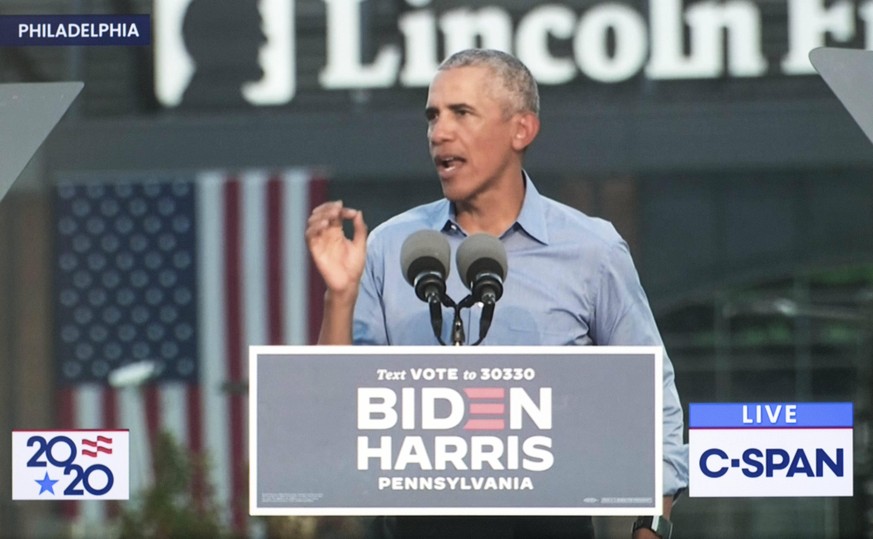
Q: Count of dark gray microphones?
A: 2